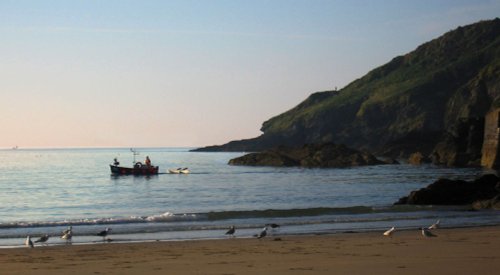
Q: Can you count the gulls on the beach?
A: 11